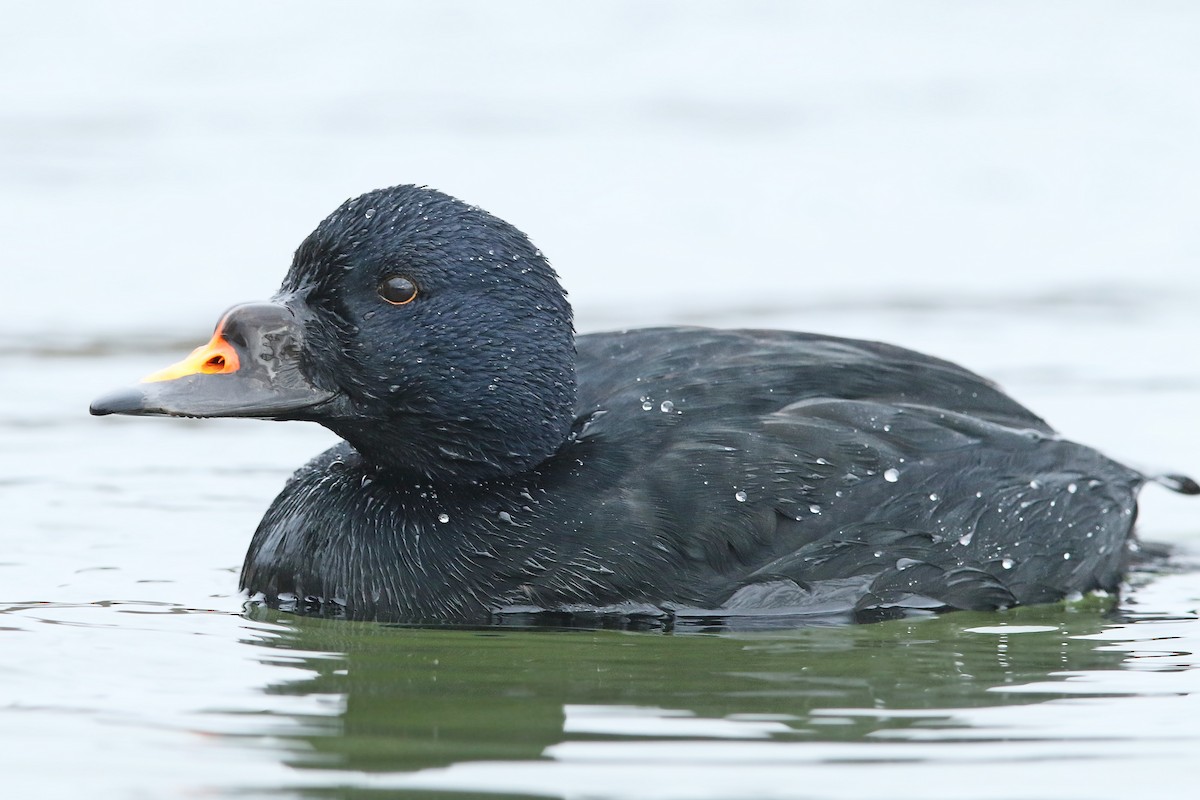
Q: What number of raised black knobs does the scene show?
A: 1